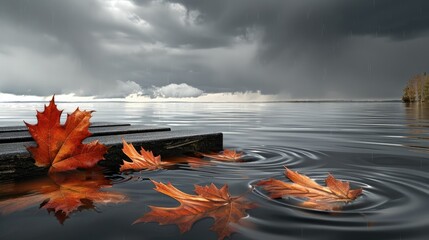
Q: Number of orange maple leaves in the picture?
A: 5